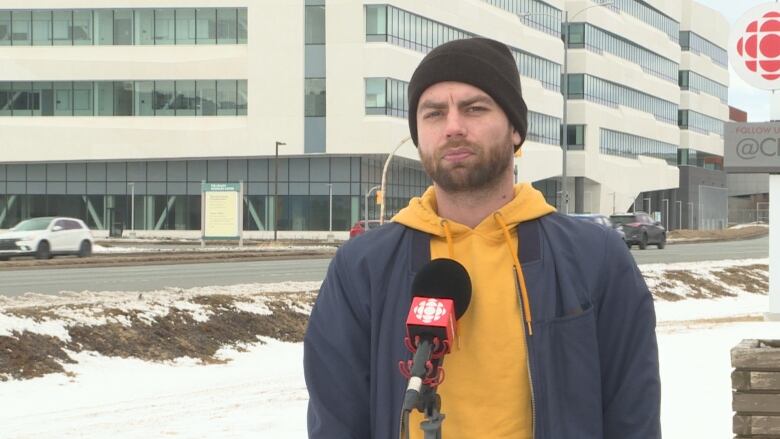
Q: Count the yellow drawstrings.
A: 2